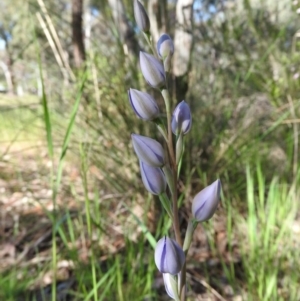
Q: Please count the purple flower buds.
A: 10